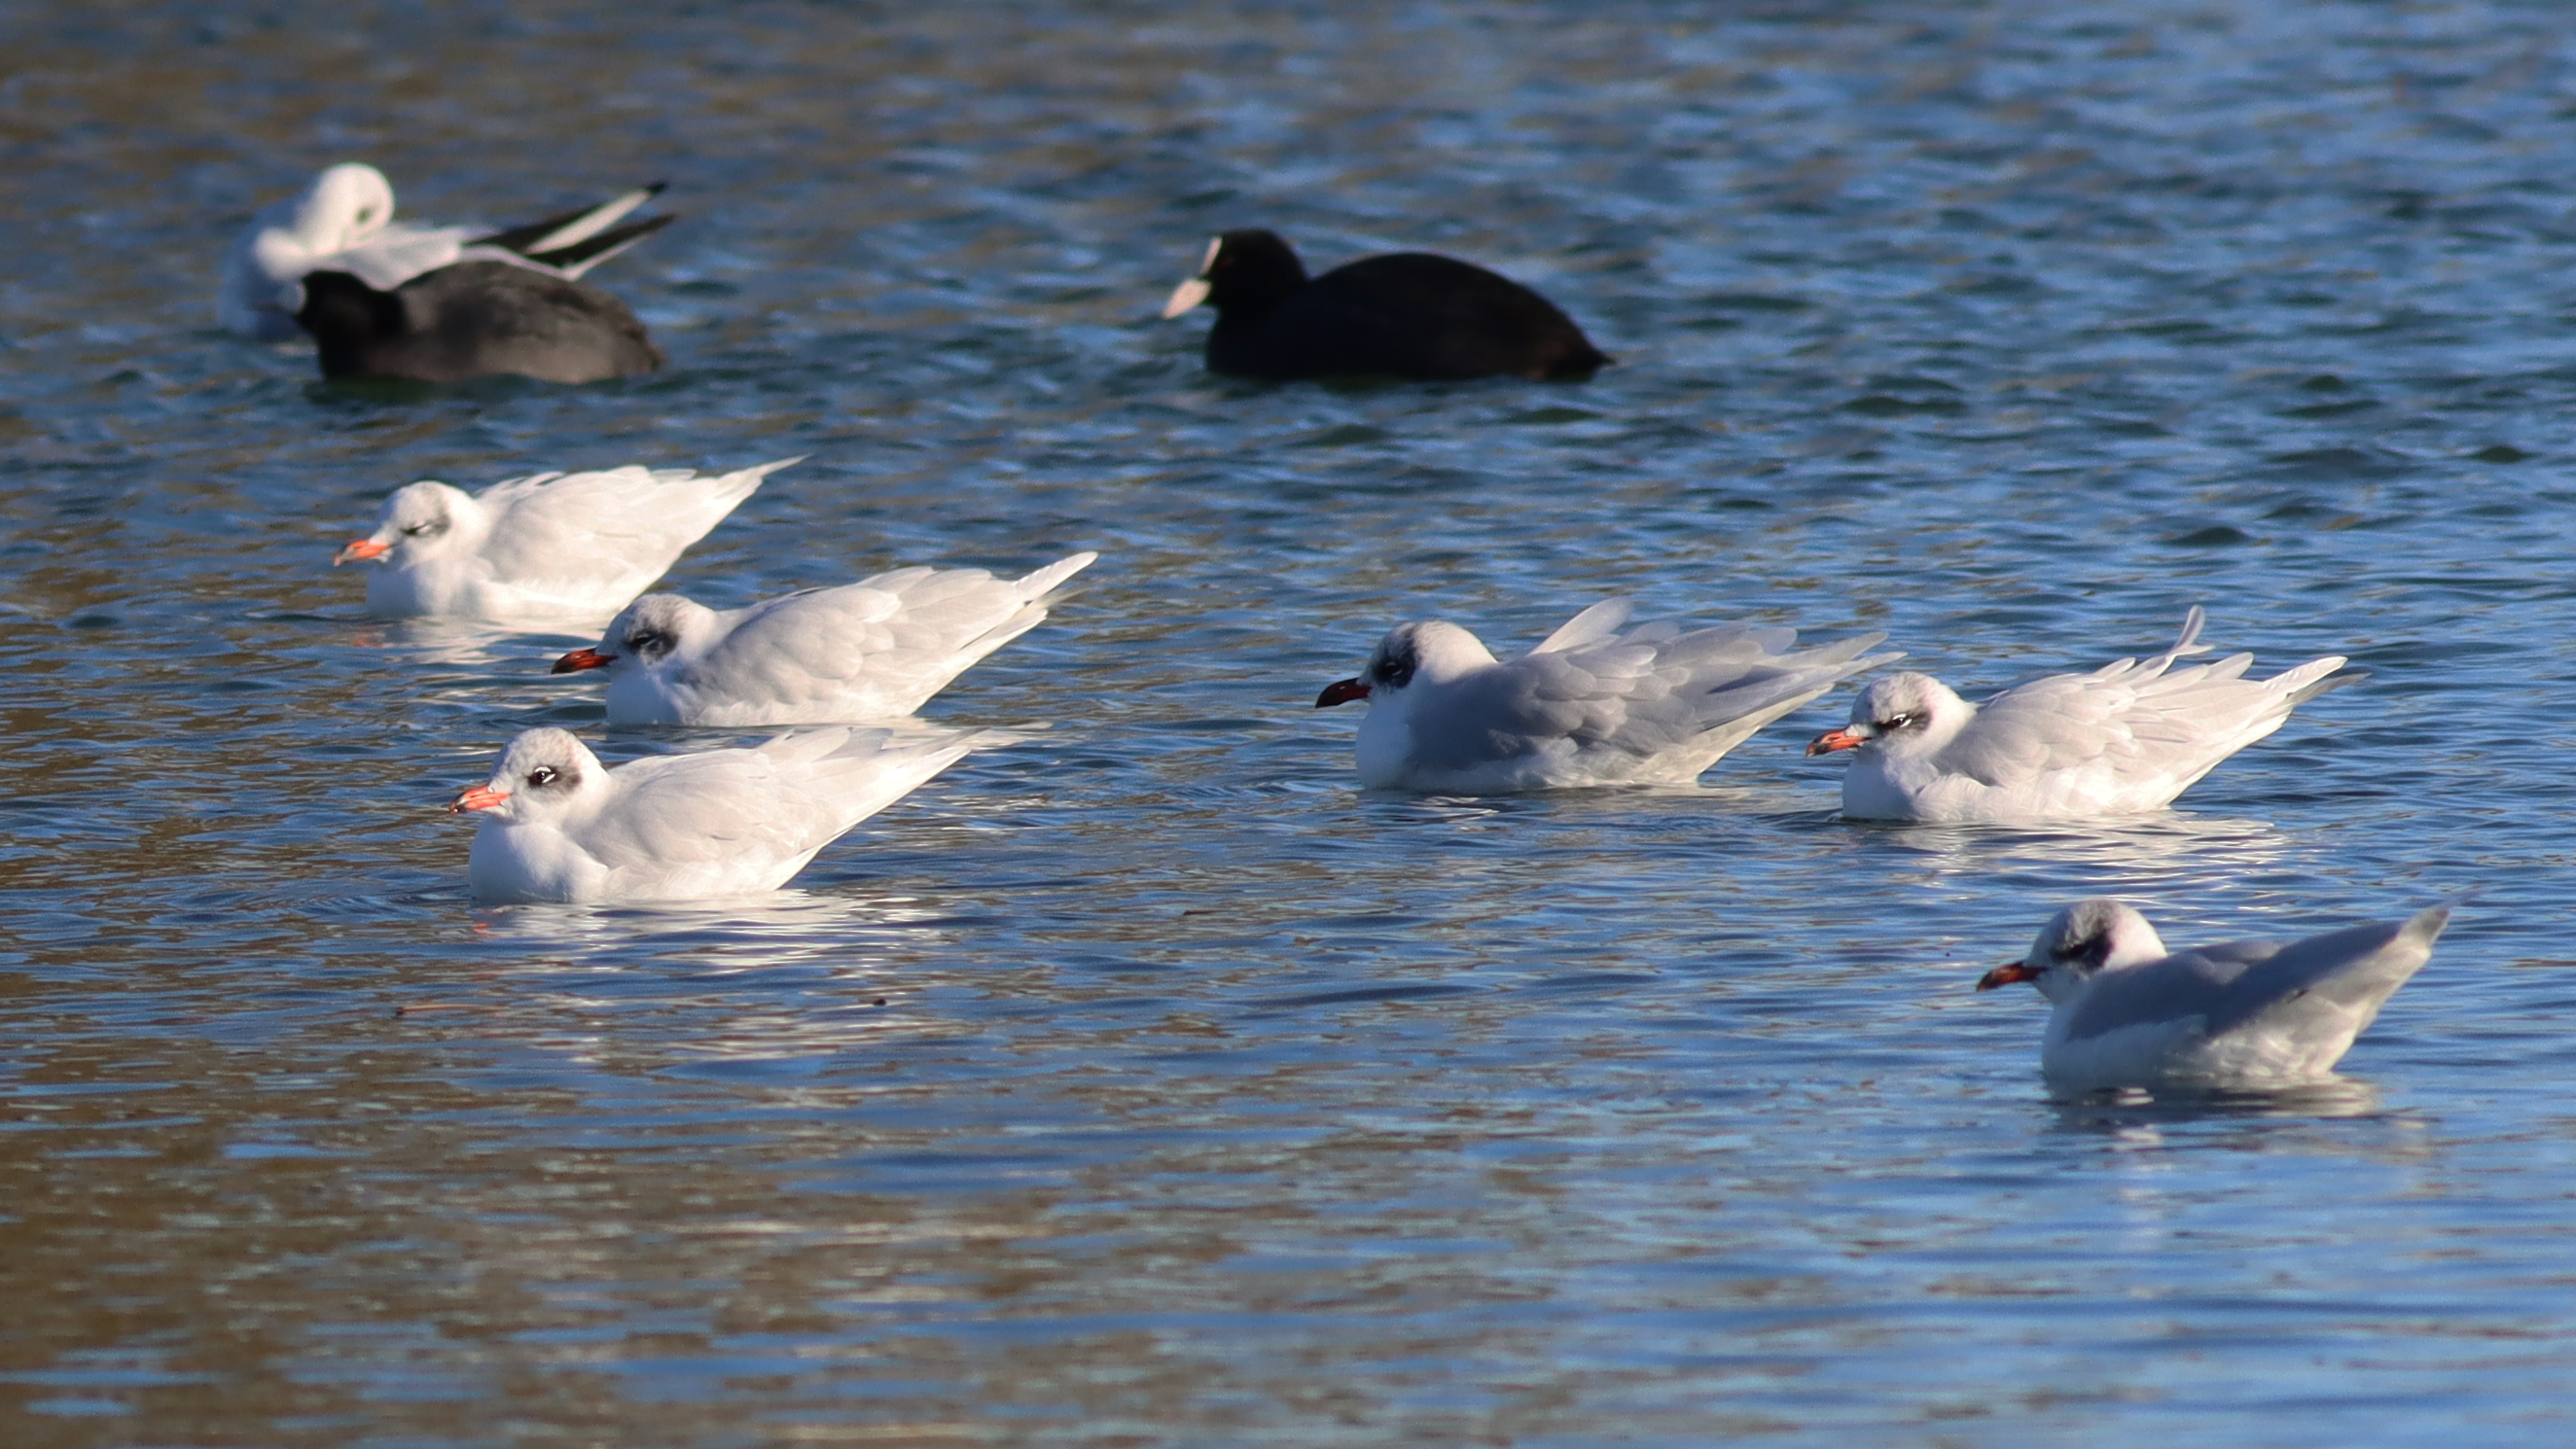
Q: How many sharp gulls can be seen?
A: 6